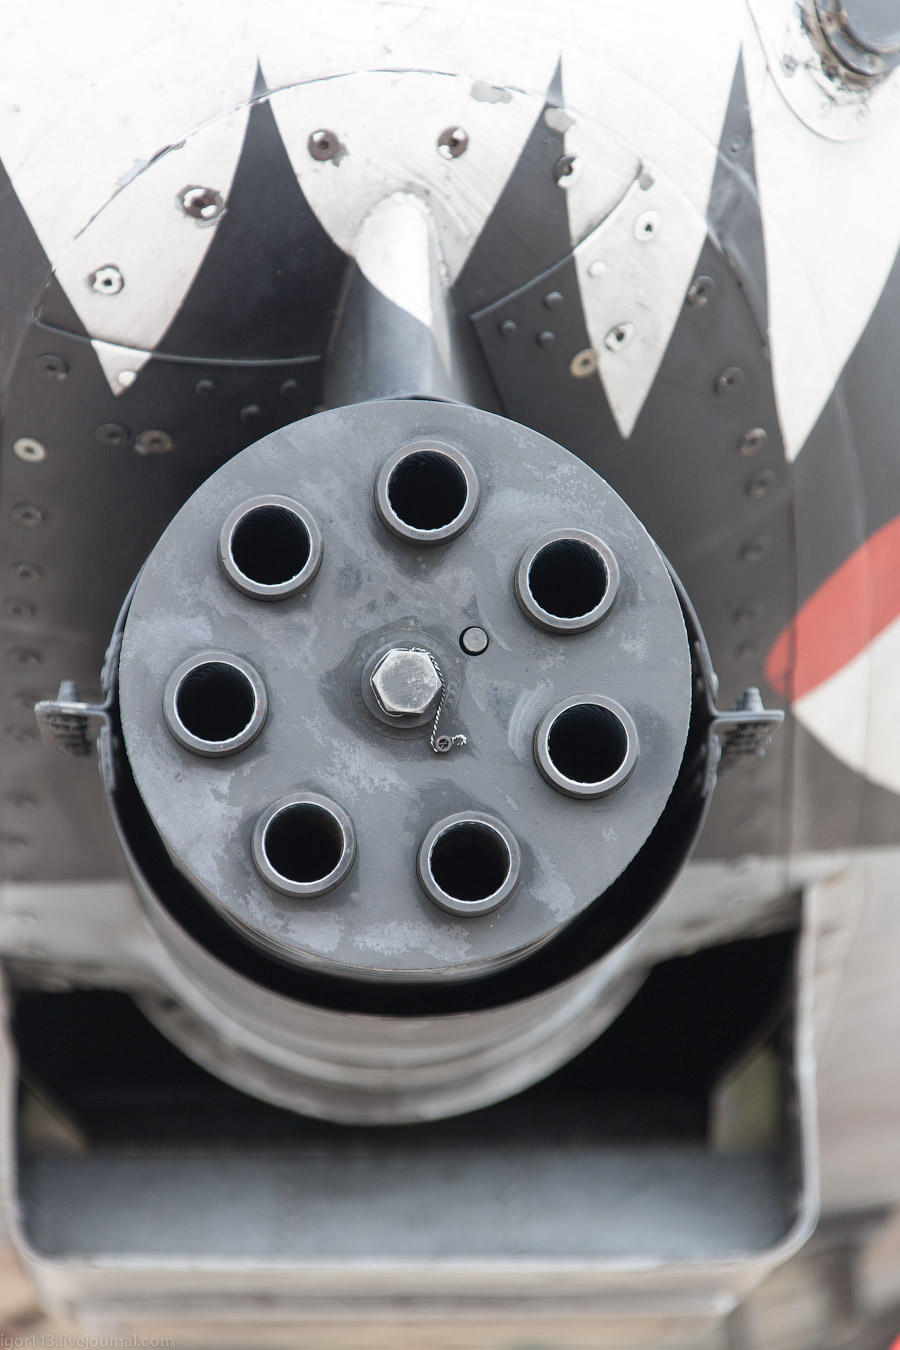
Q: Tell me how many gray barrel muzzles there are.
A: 7